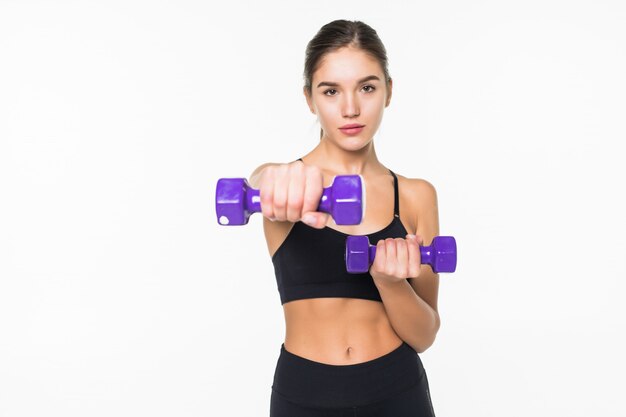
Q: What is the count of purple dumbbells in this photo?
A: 2